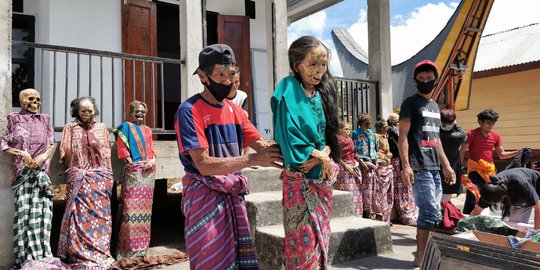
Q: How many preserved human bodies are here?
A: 8